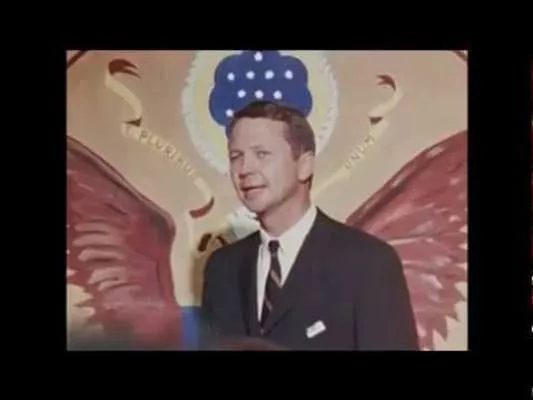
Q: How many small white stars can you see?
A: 9